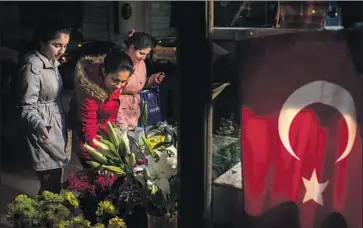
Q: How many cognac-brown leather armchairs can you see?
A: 0